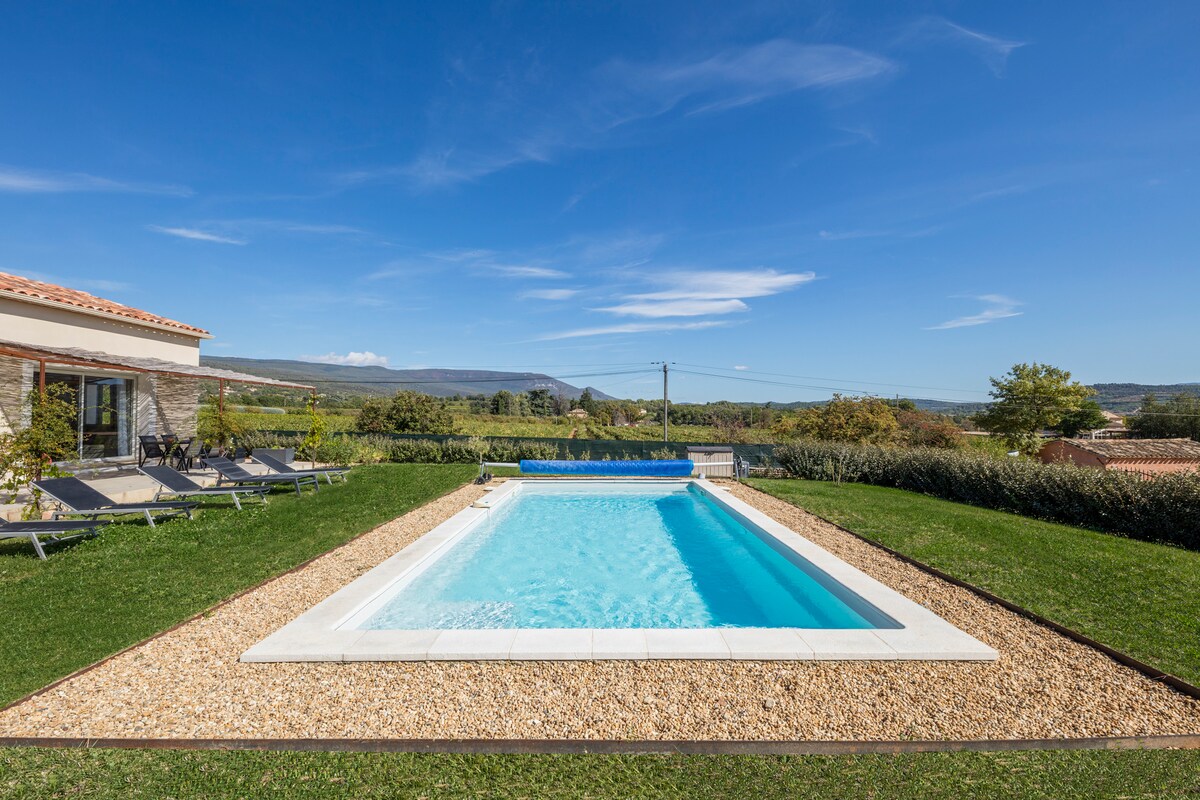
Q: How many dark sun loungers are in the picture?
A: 5